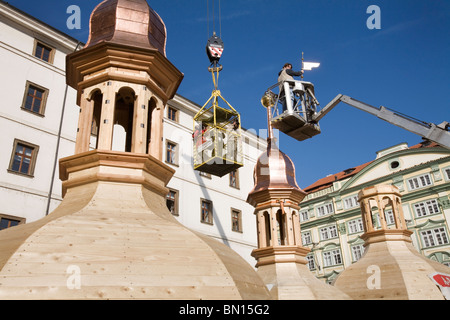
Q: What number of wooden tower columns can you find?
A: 3